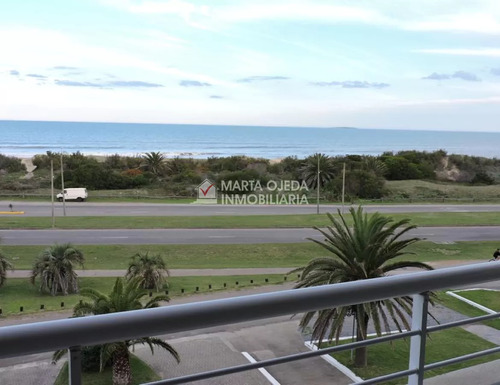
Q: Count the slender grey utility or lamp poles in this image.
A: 4